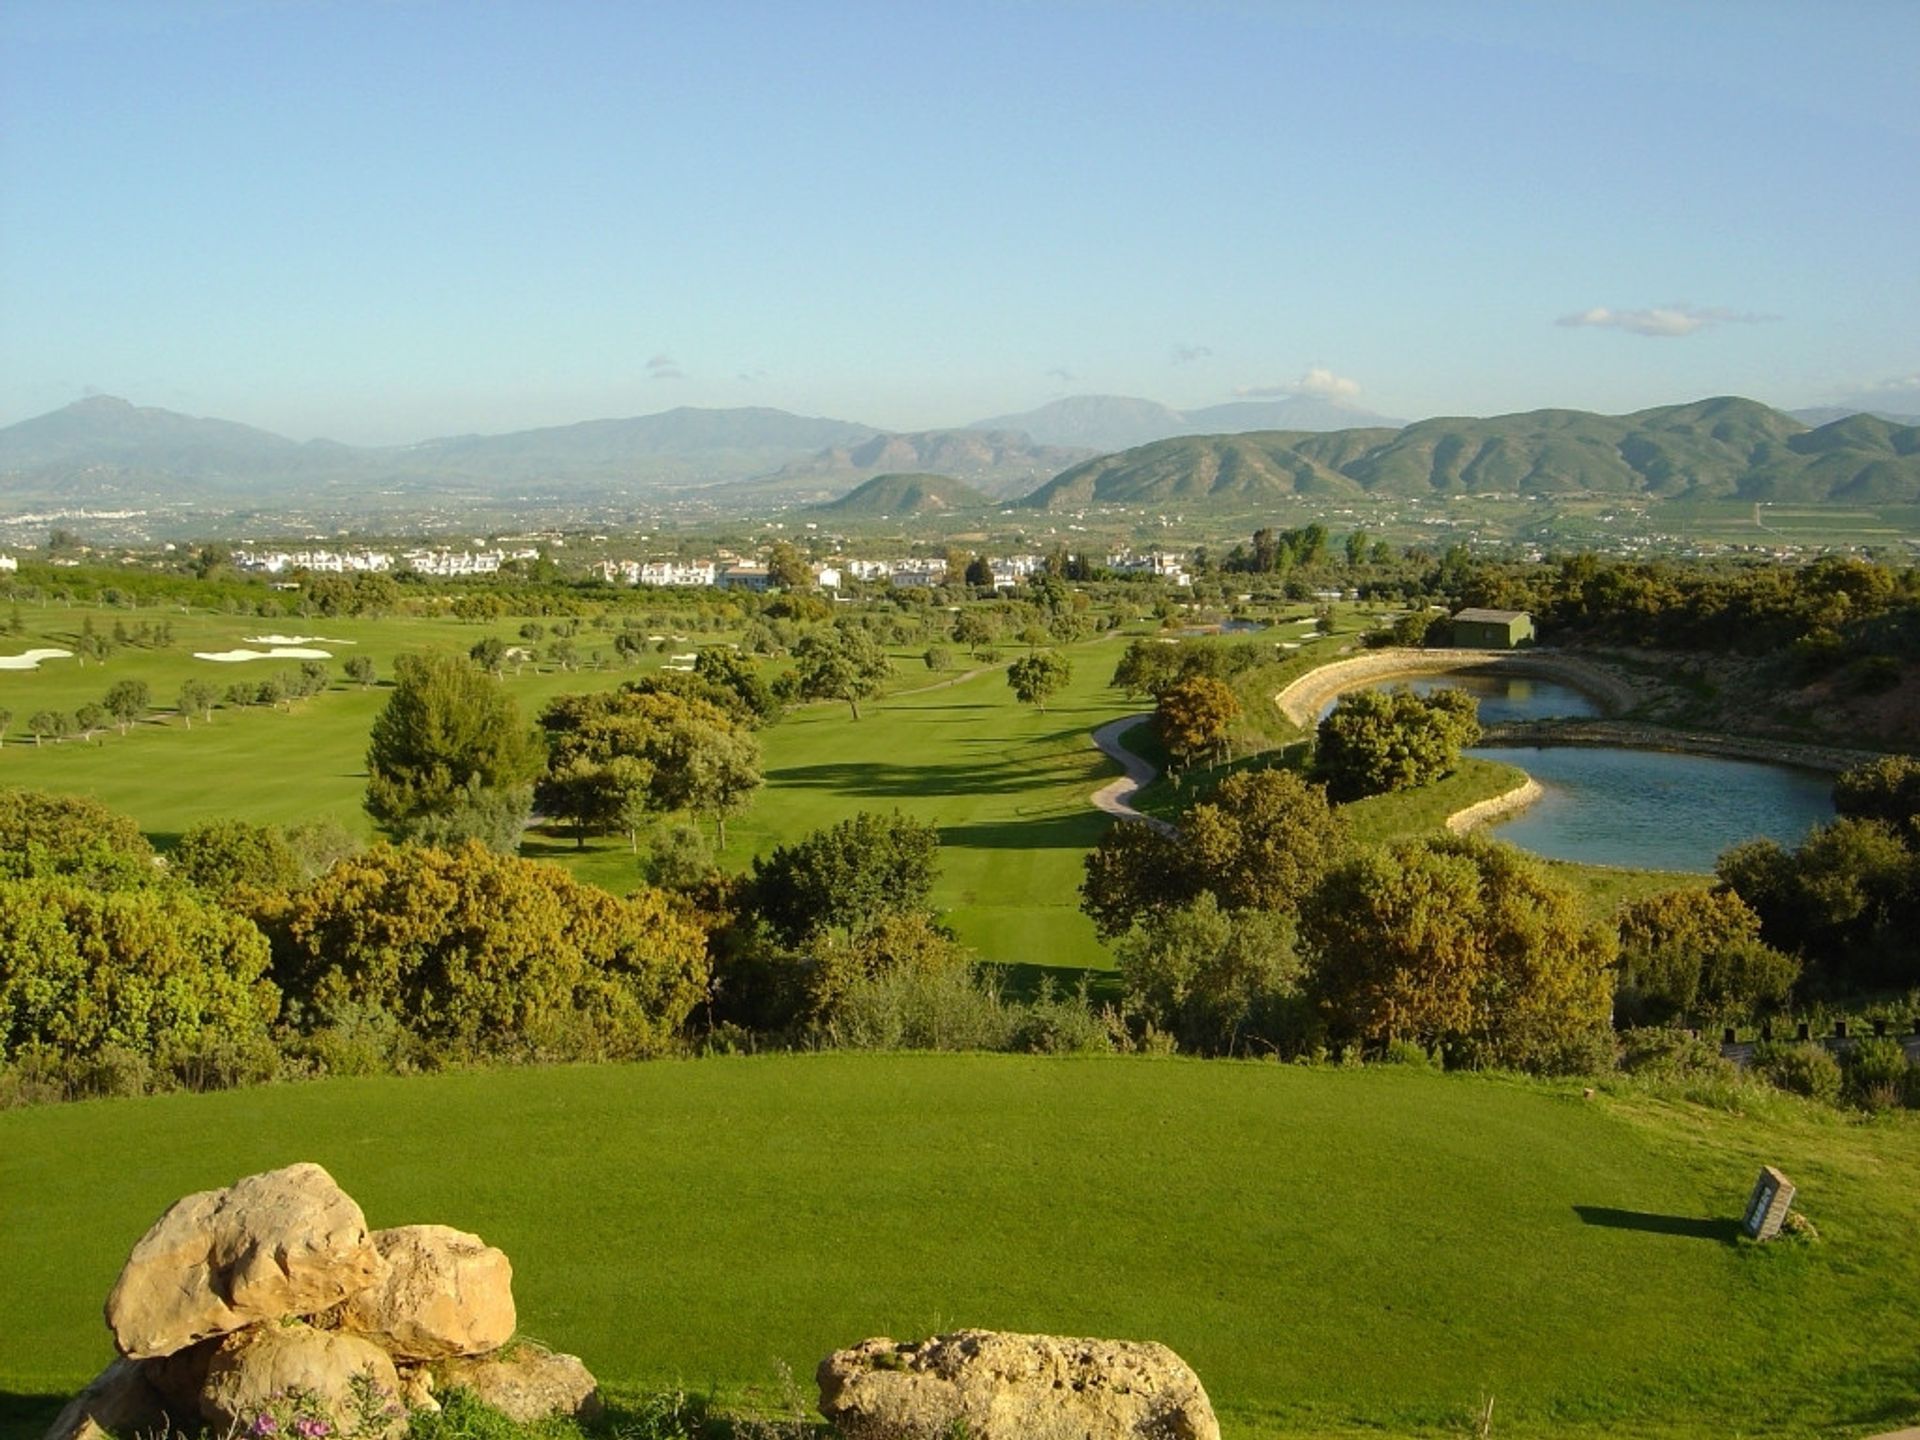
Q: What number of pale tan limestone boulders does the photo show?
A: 6